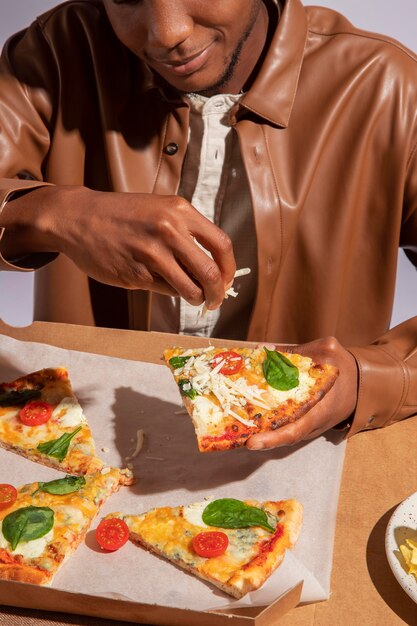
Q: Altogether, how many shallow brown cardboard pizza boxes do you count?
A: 1